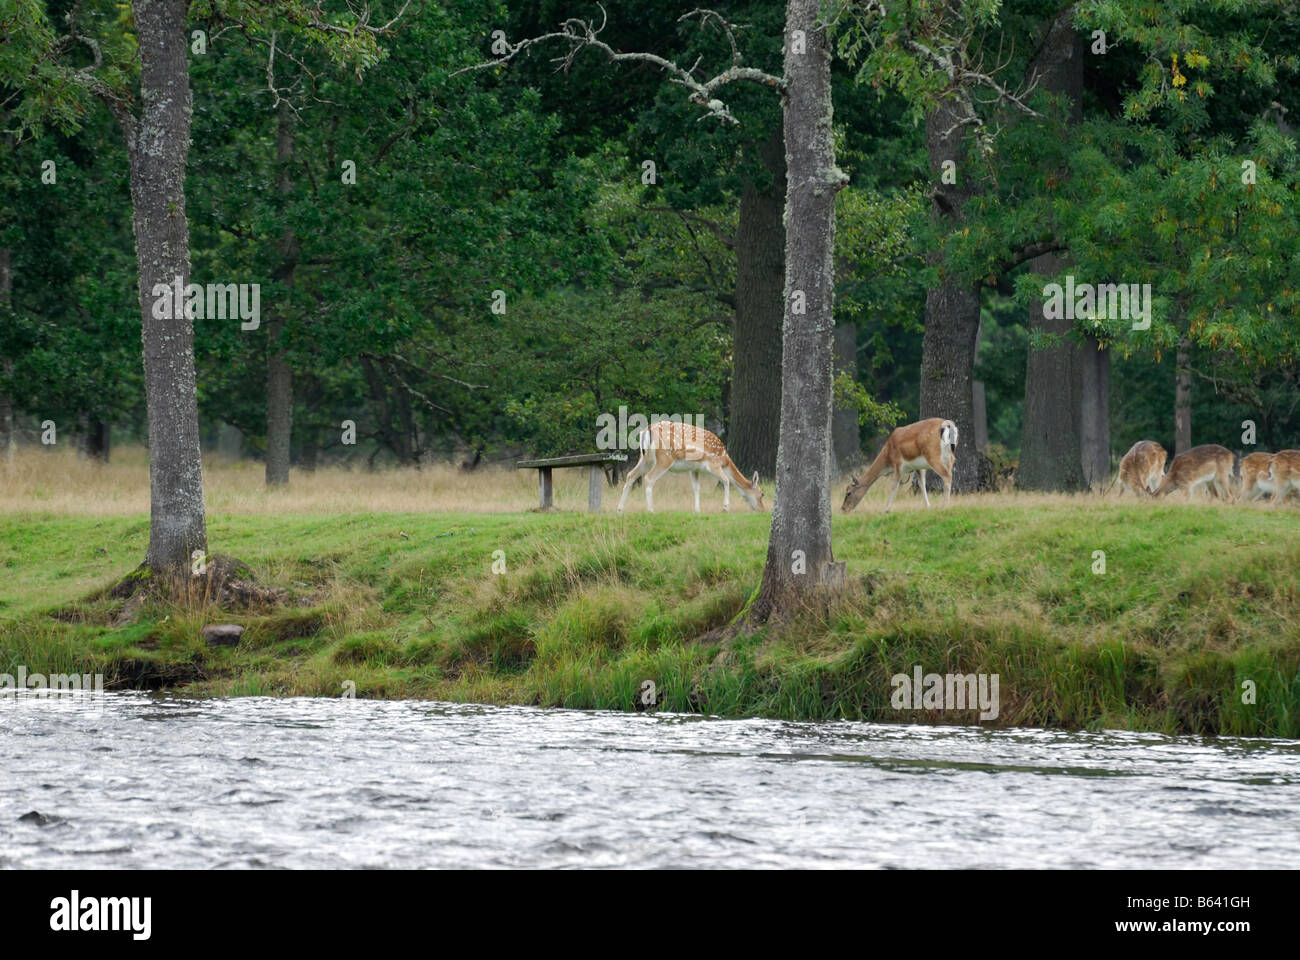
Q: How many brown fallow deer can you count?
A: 6